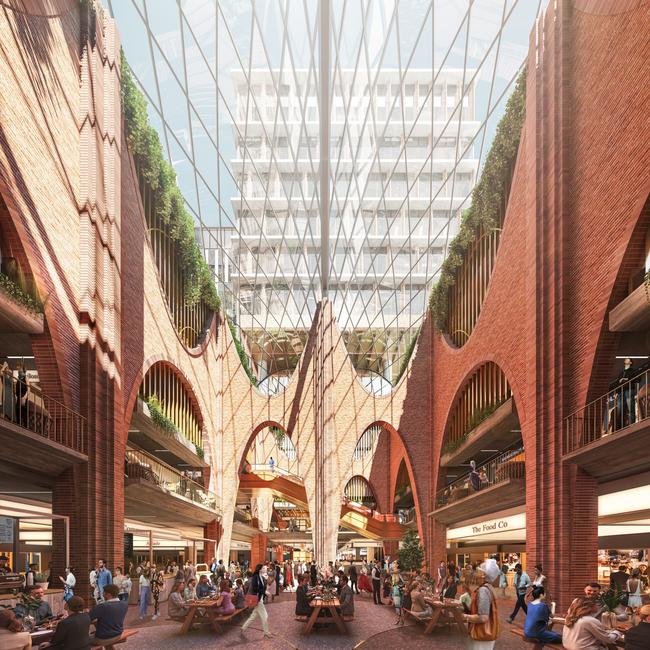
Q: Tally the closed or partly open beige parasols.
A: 0